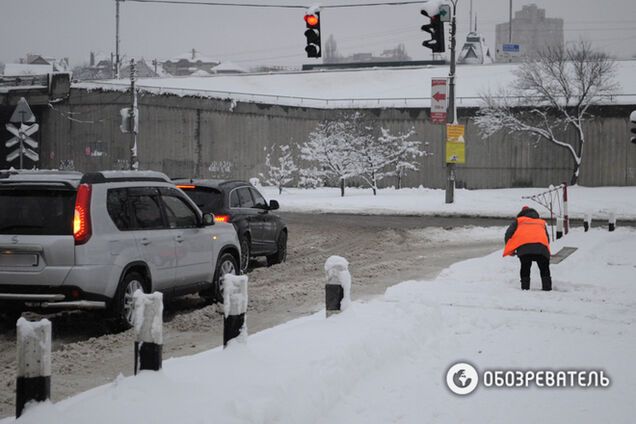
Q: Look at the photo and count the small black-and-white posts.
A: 7